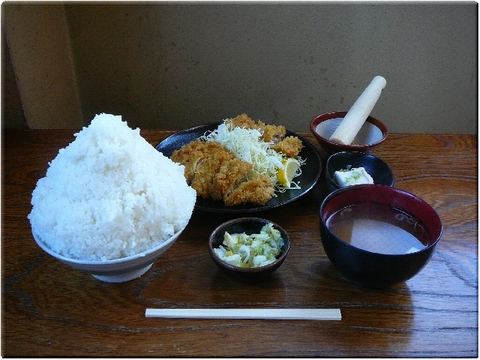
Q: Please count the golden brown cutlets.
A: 2